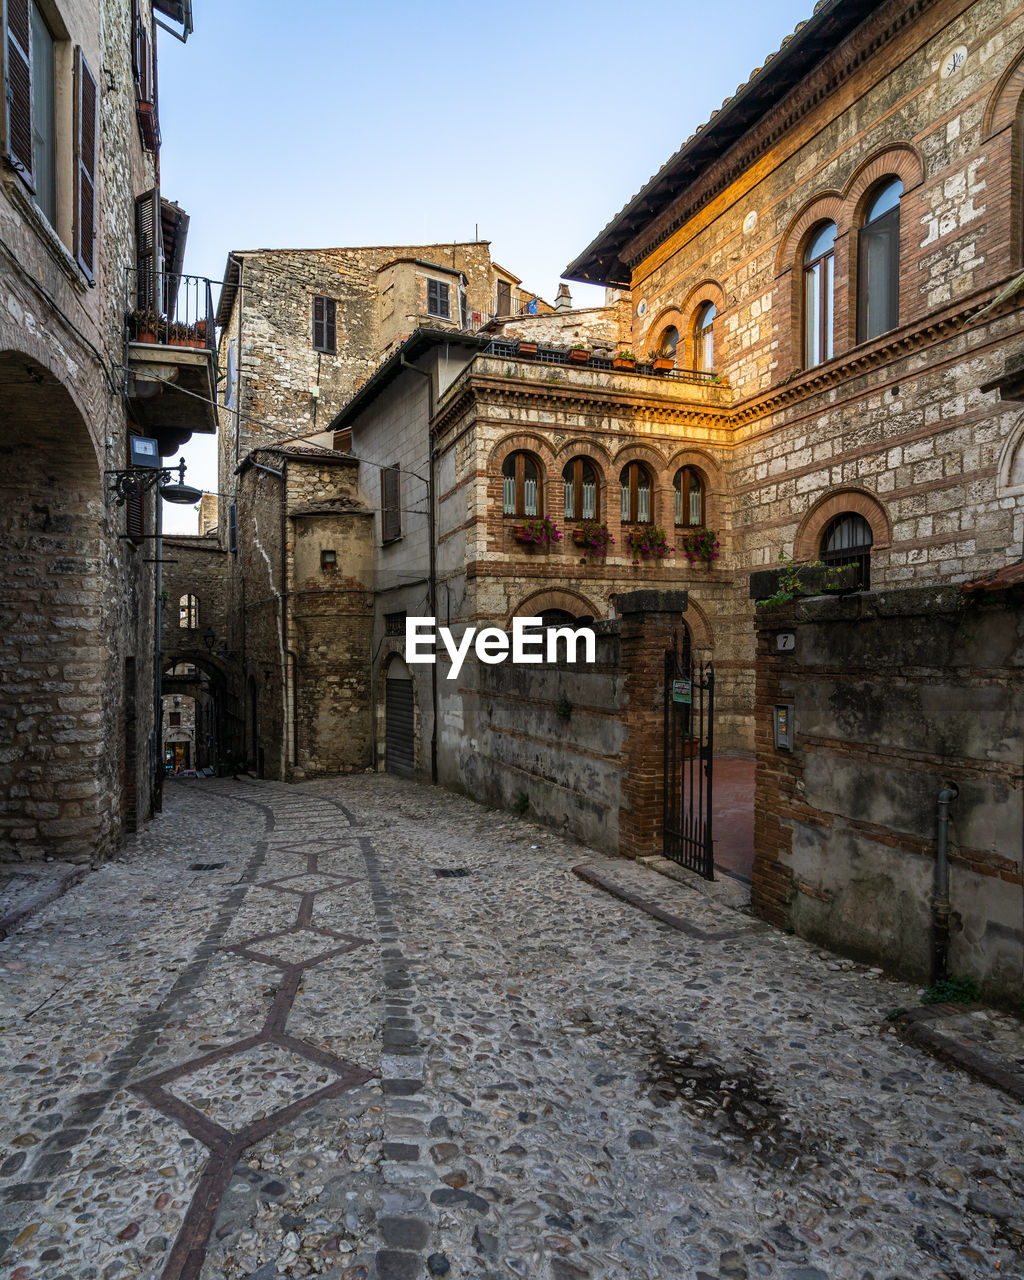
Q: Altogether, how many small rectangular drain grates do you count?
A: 2